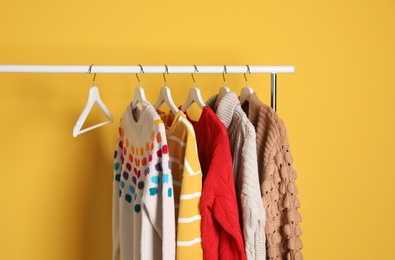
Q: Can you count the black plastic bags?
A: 0